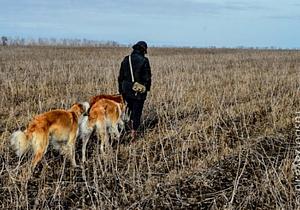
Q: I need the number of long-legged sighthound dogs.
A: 3